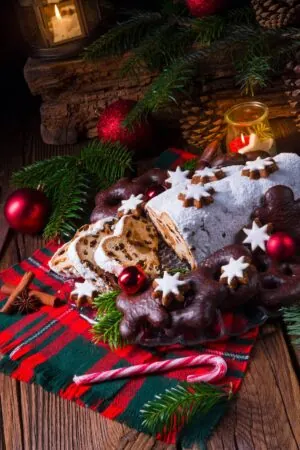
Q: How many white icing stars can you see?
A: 9